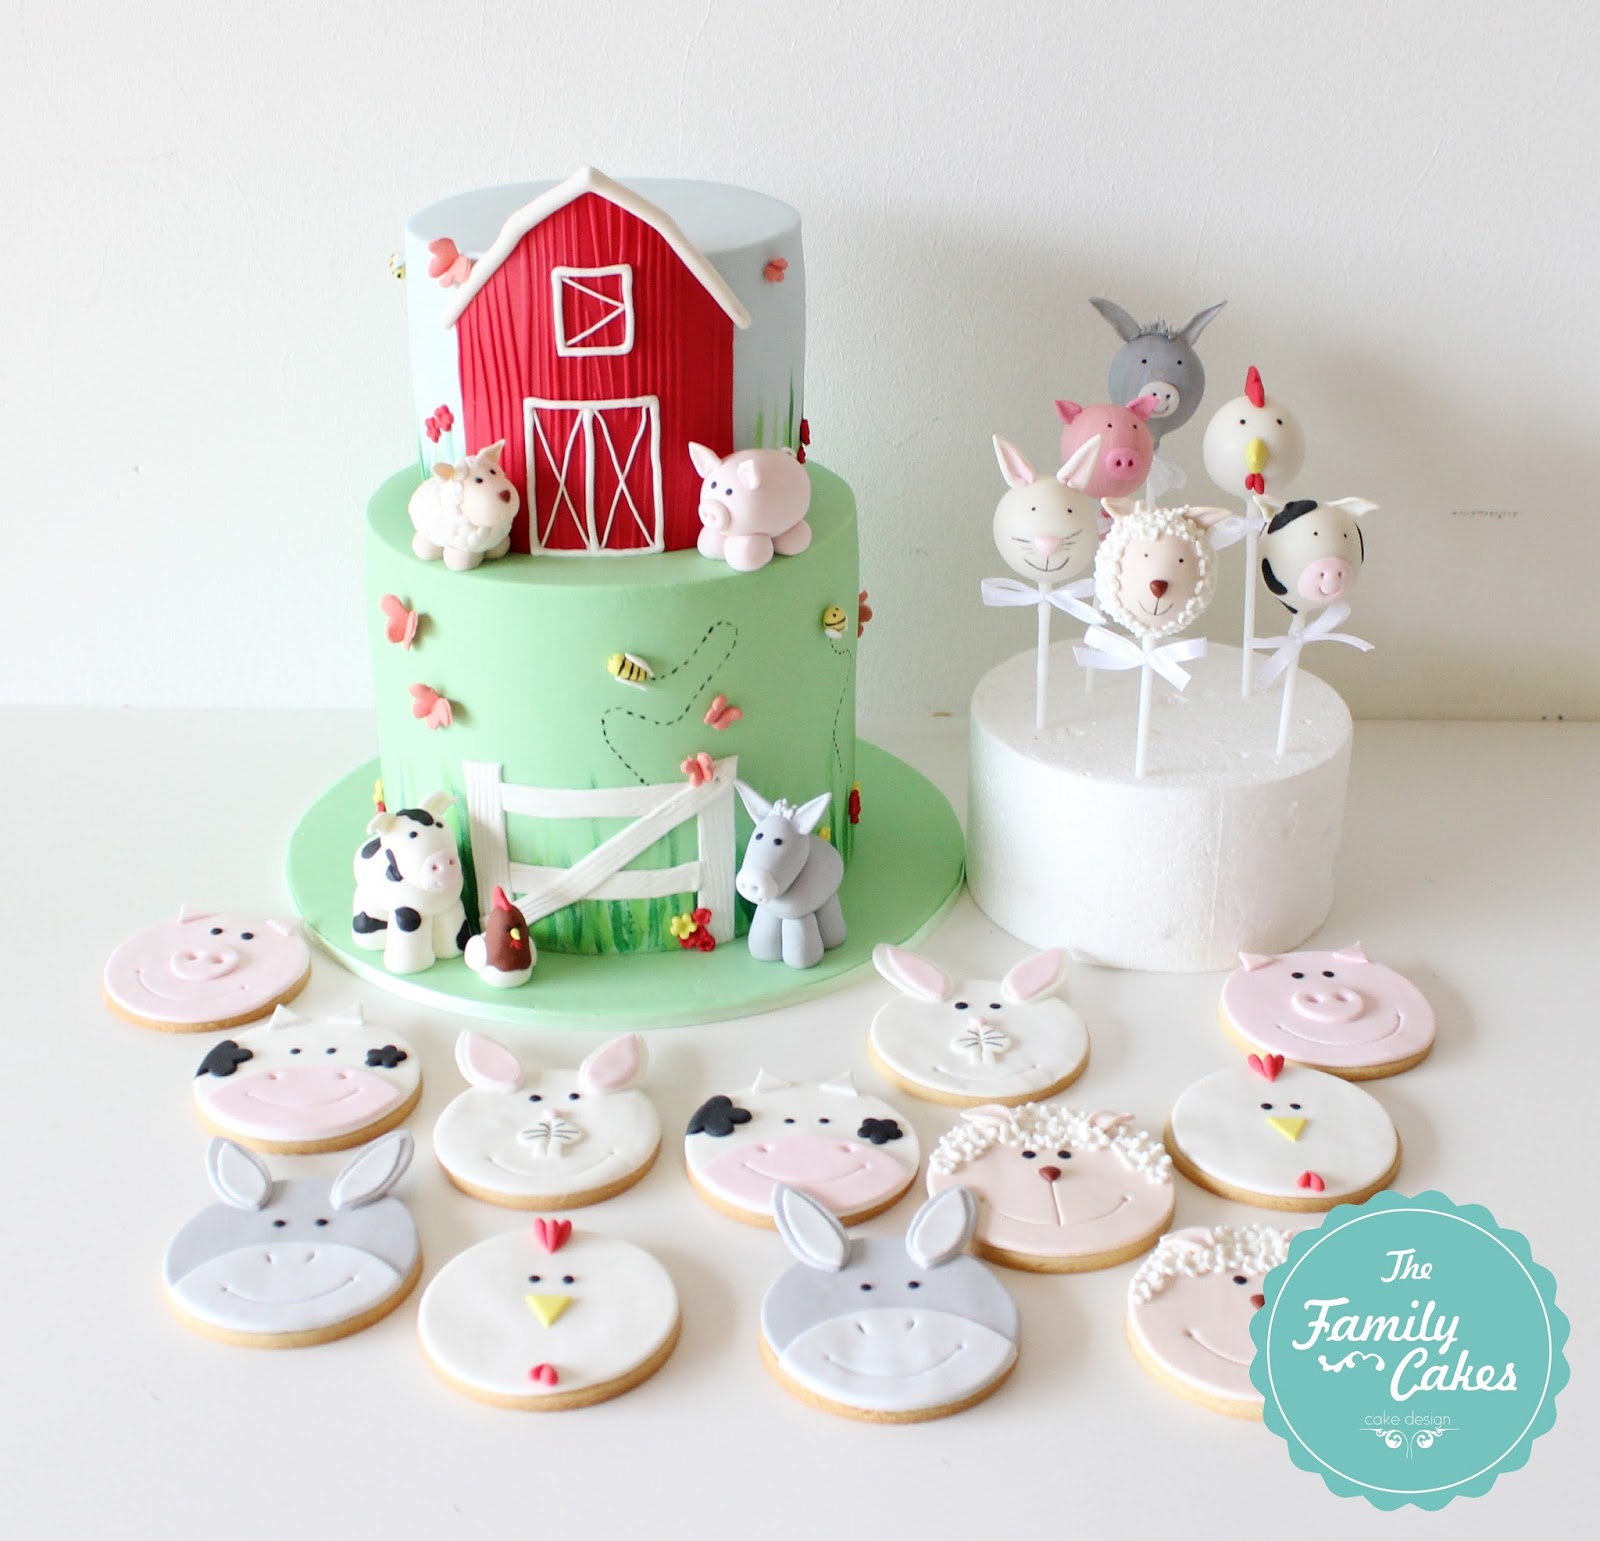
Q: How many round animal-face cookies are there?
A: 12